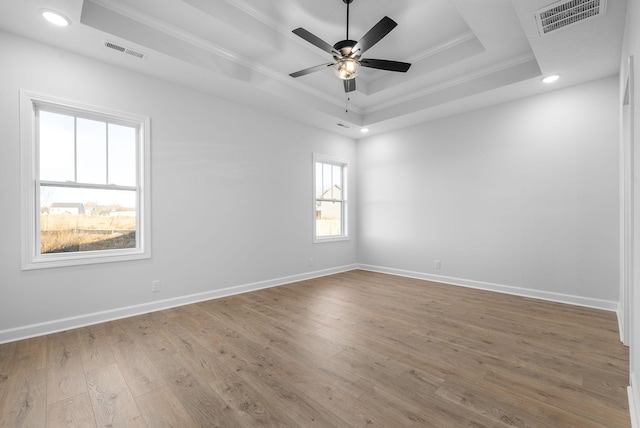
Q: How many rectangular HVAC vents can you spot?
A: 3